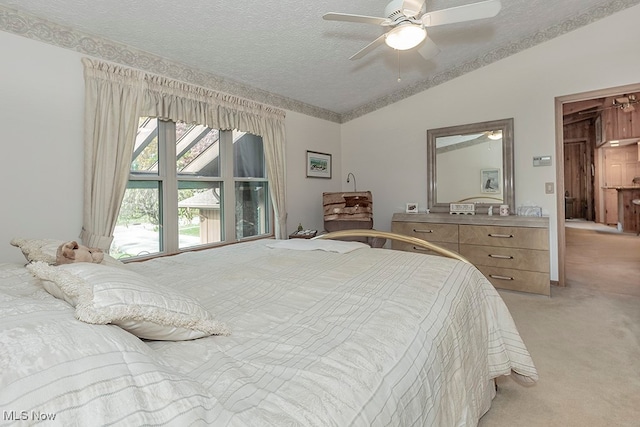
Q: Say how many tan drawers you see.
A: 5